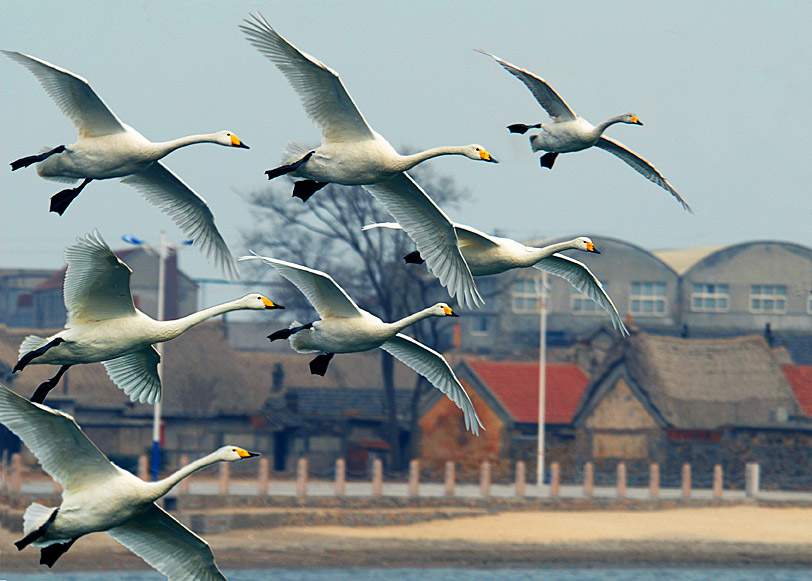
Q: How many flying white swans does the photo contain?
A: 7